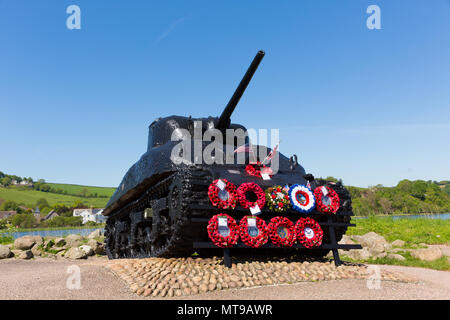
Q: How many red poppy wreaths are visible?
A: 8